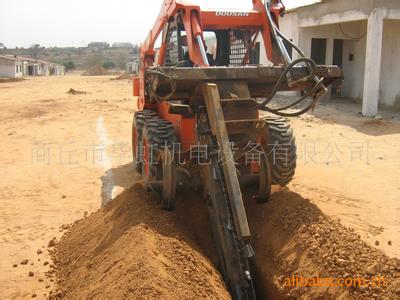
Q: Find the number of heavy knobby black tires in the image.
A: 3